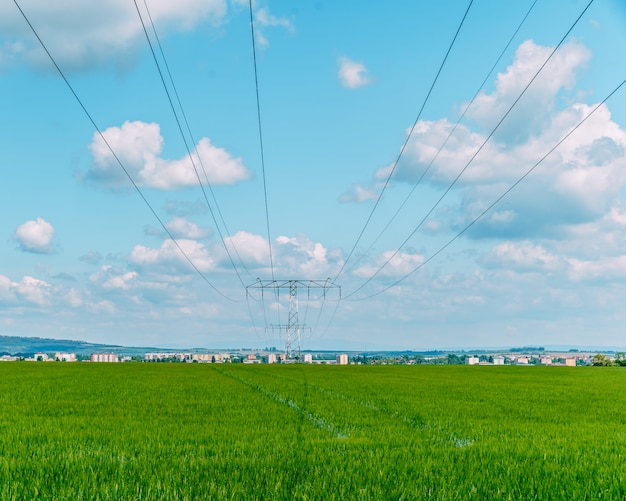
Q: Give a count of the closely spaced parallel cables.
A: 2